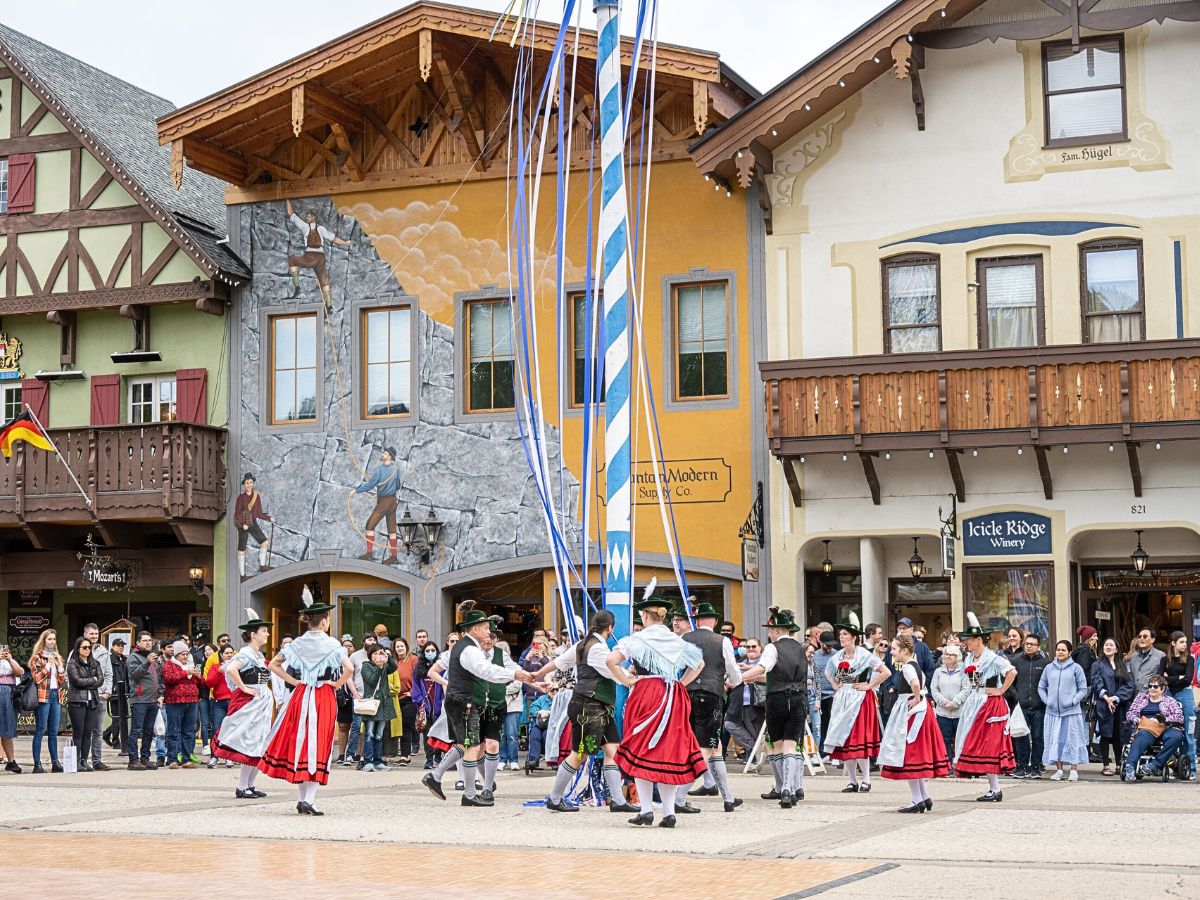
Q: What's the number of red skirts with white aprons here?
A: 8